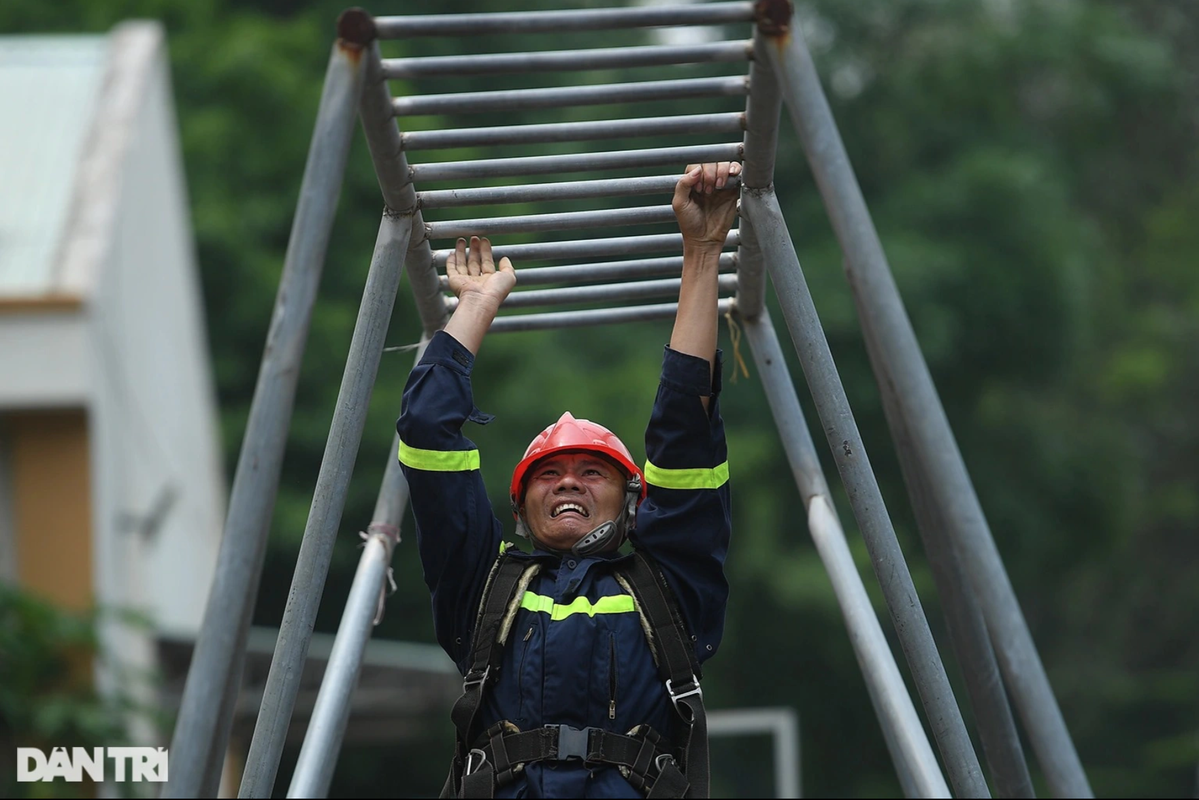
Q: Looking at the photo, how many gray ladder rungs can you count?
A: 11